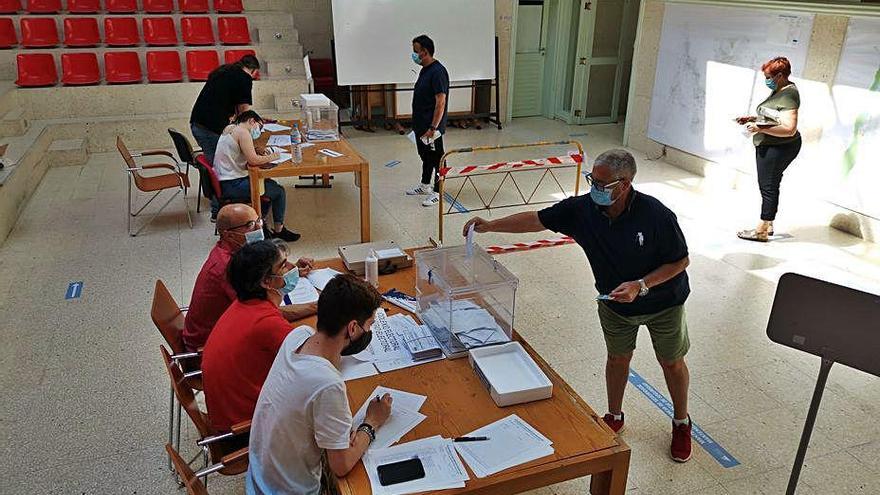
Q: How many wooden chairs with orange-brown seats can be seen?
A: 4